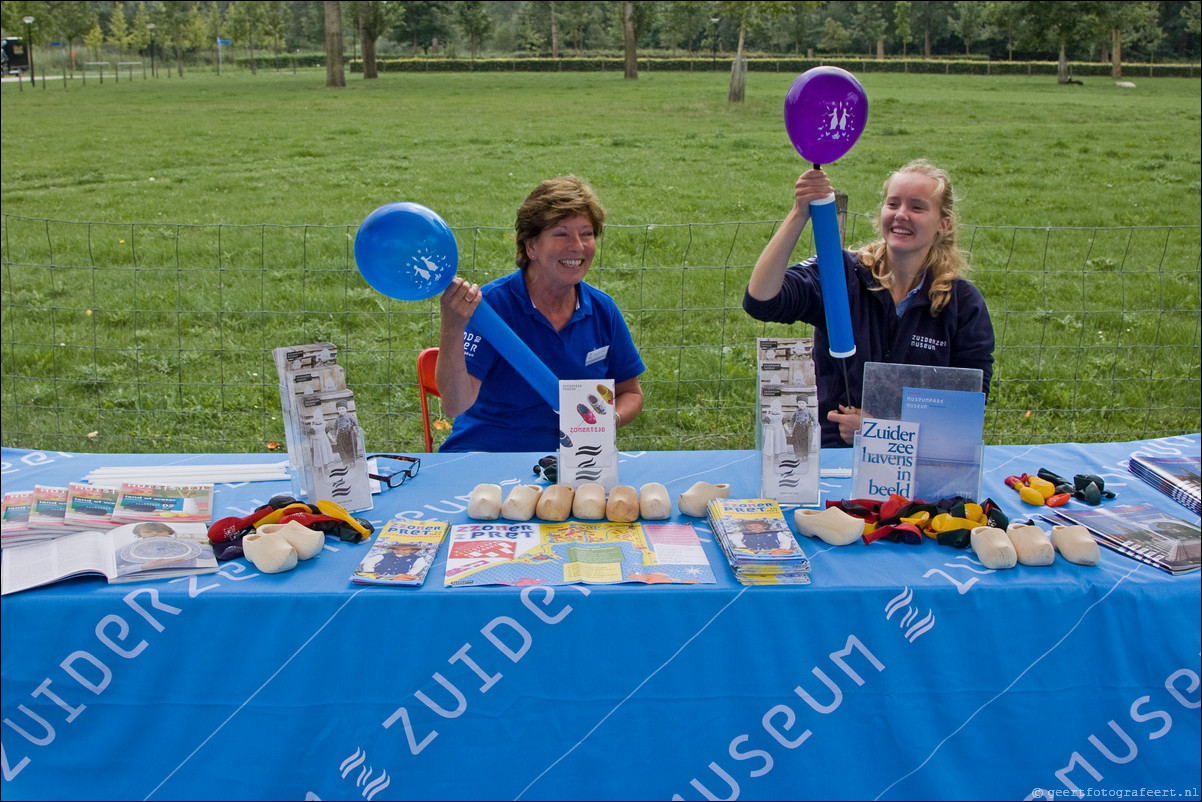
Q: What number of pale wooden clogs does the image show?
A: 13